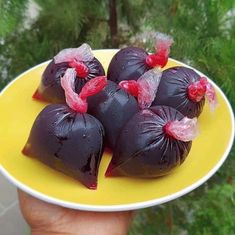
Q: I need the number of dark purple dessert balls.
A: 6